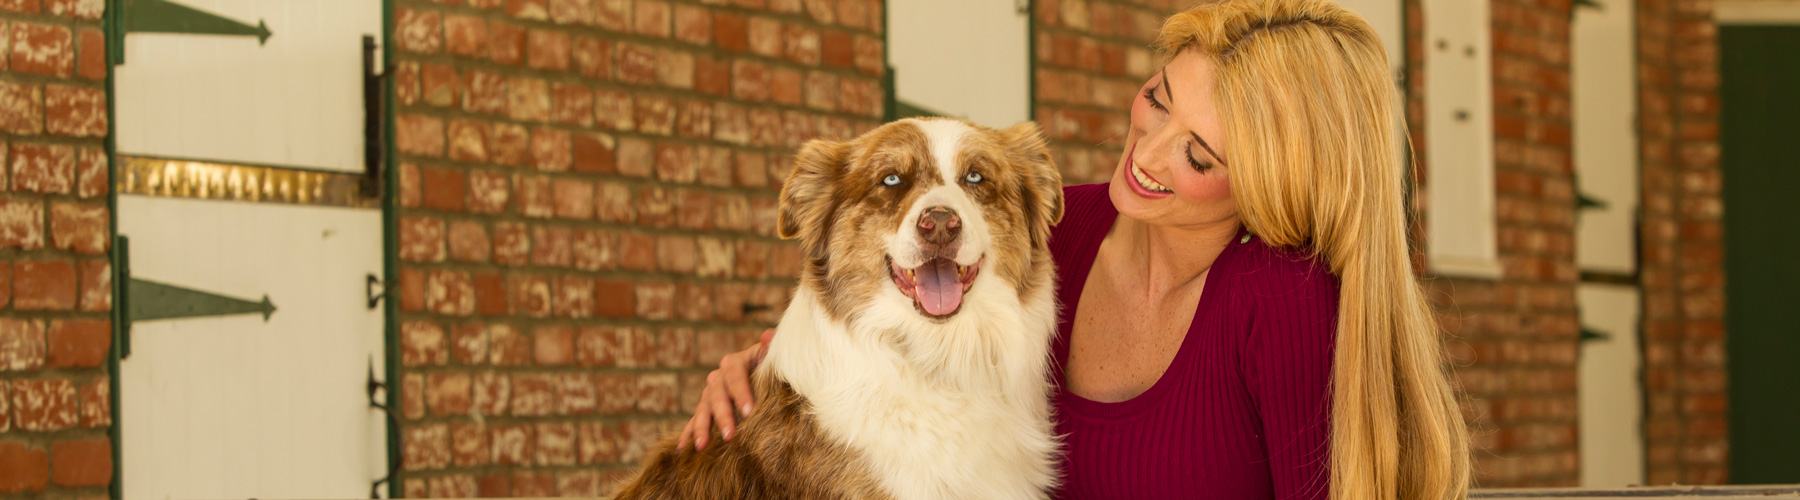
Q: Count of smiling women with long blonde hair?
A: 1